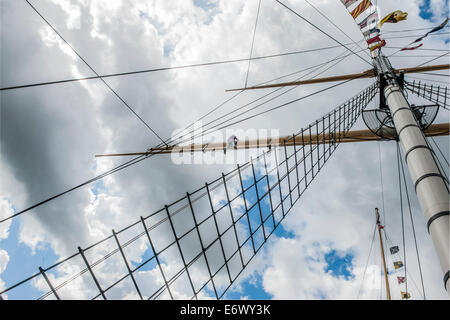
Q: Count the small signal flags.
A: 4